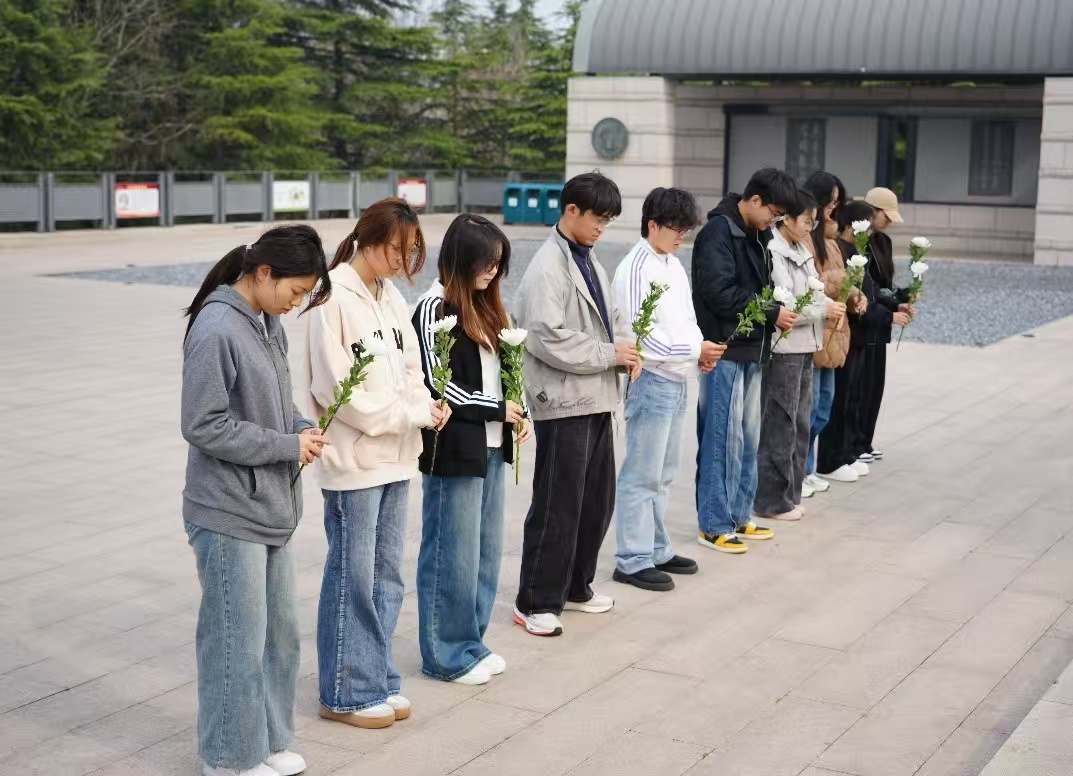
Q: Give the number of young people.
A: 10